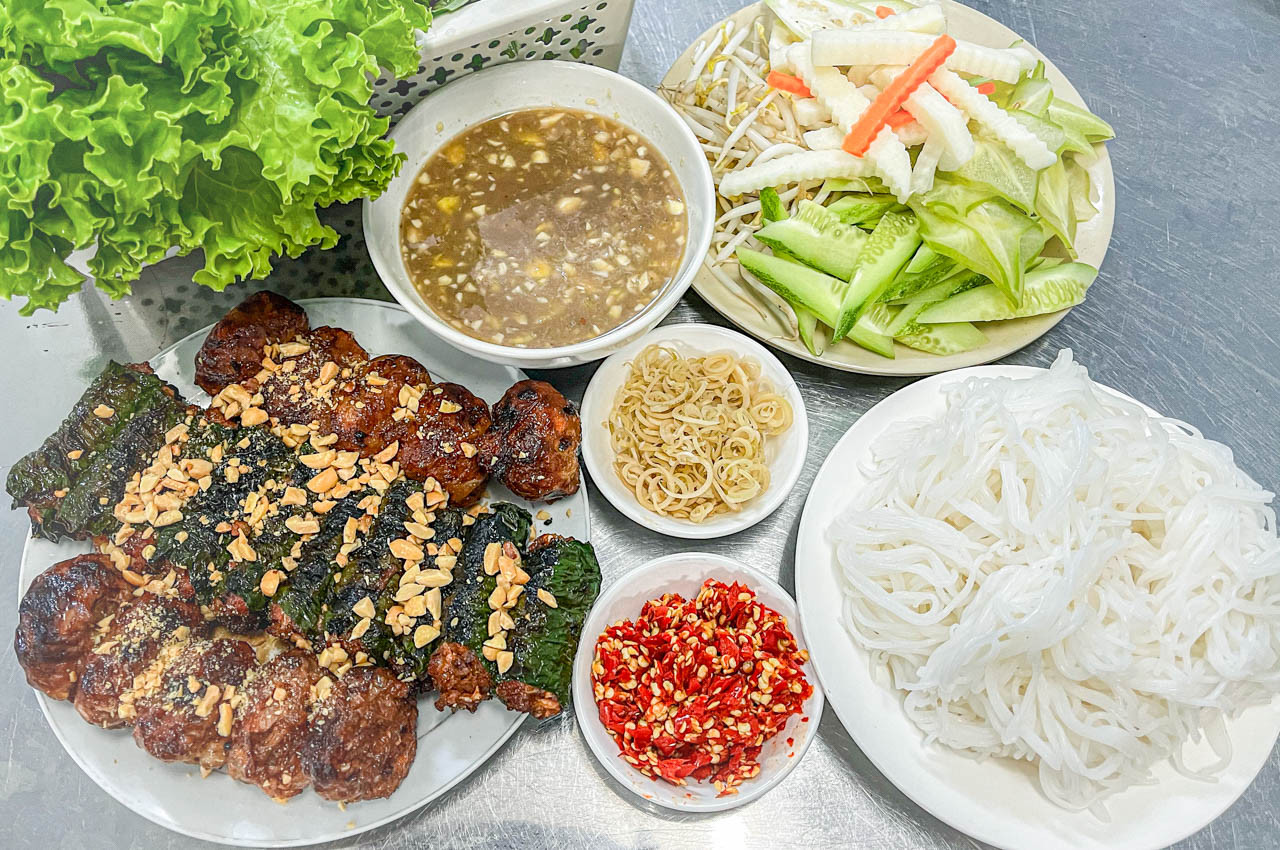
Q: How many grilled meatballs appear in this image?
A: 10